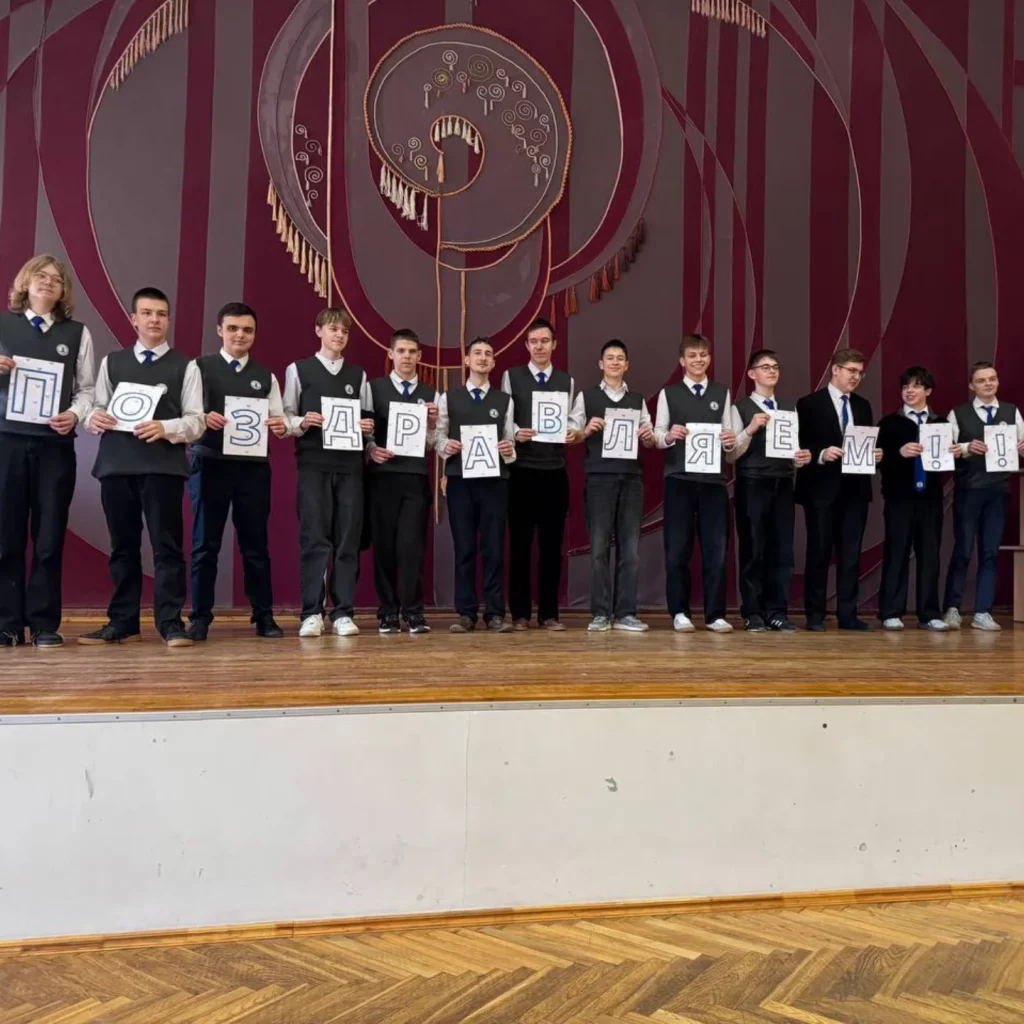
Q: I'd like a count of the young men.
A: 13